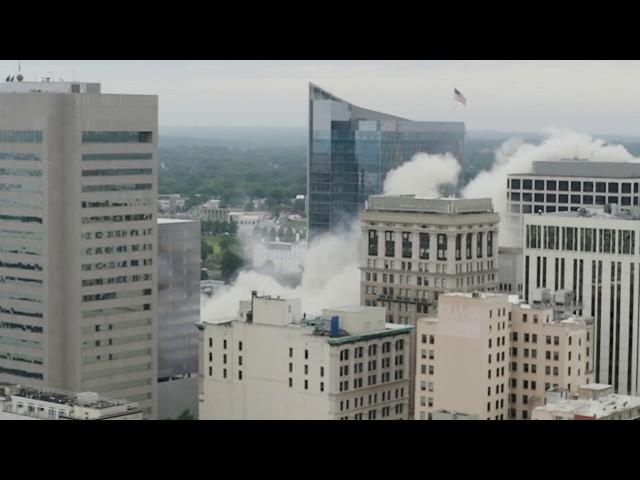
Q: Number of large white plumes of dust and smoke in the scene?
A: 3